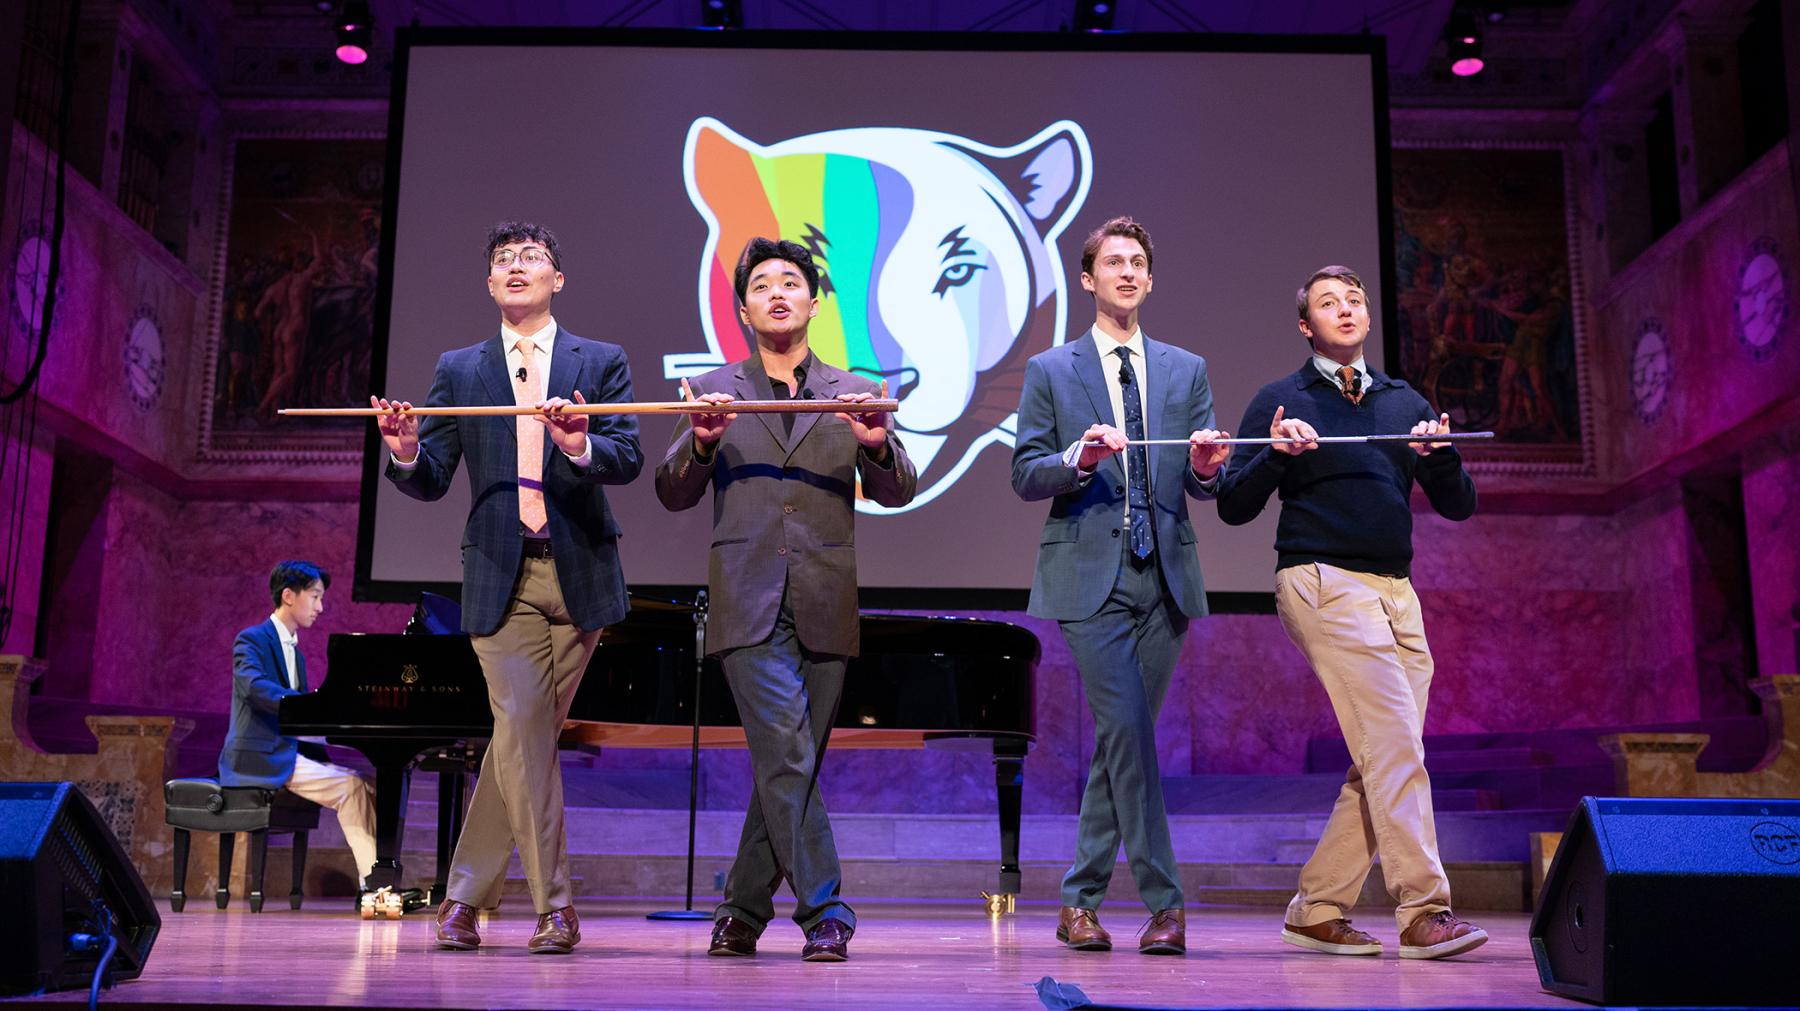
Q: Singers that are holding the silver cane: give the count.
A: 2